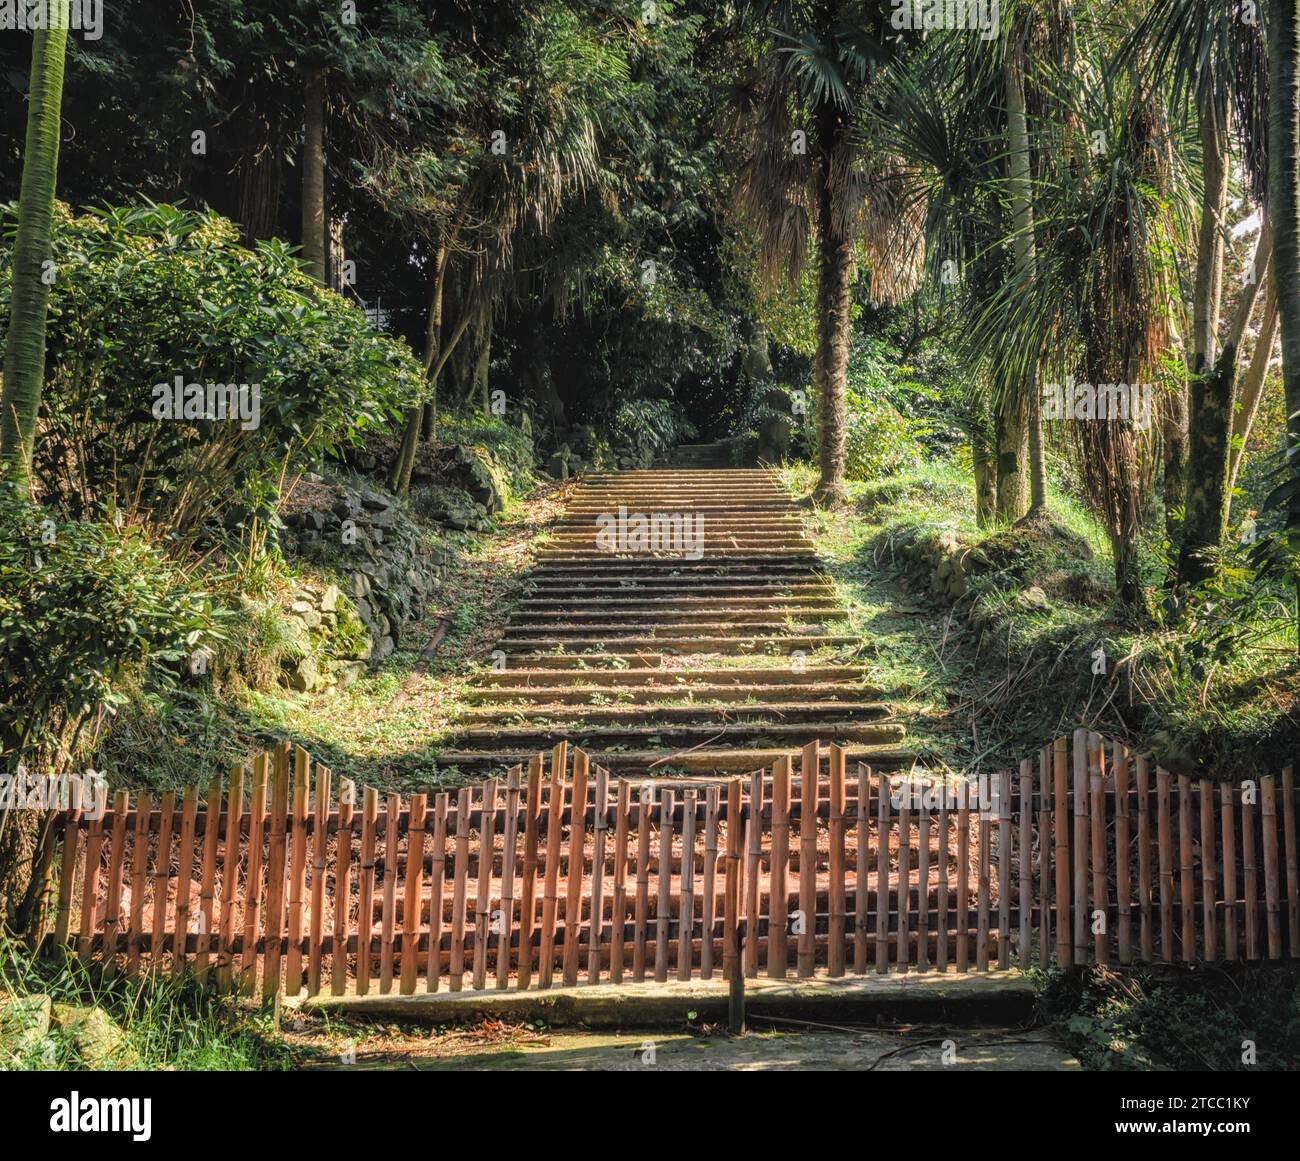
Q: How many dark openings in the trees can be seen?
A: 1